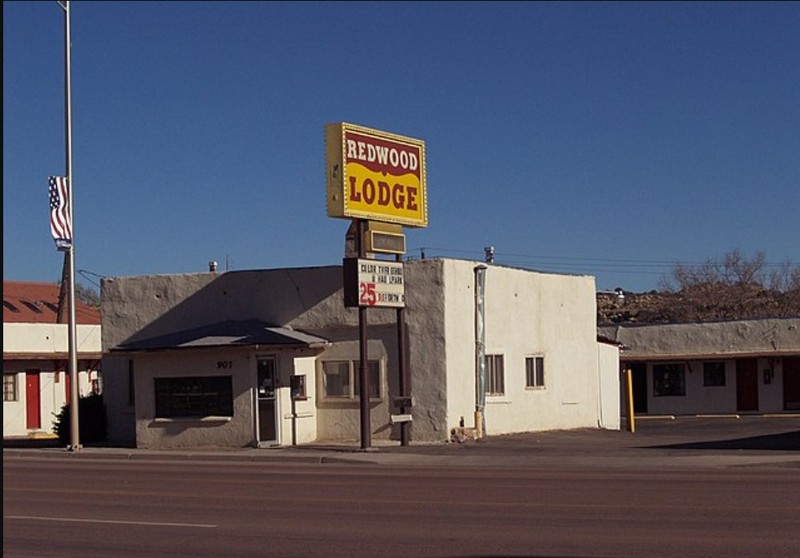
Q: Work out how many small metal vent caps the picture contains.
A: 2